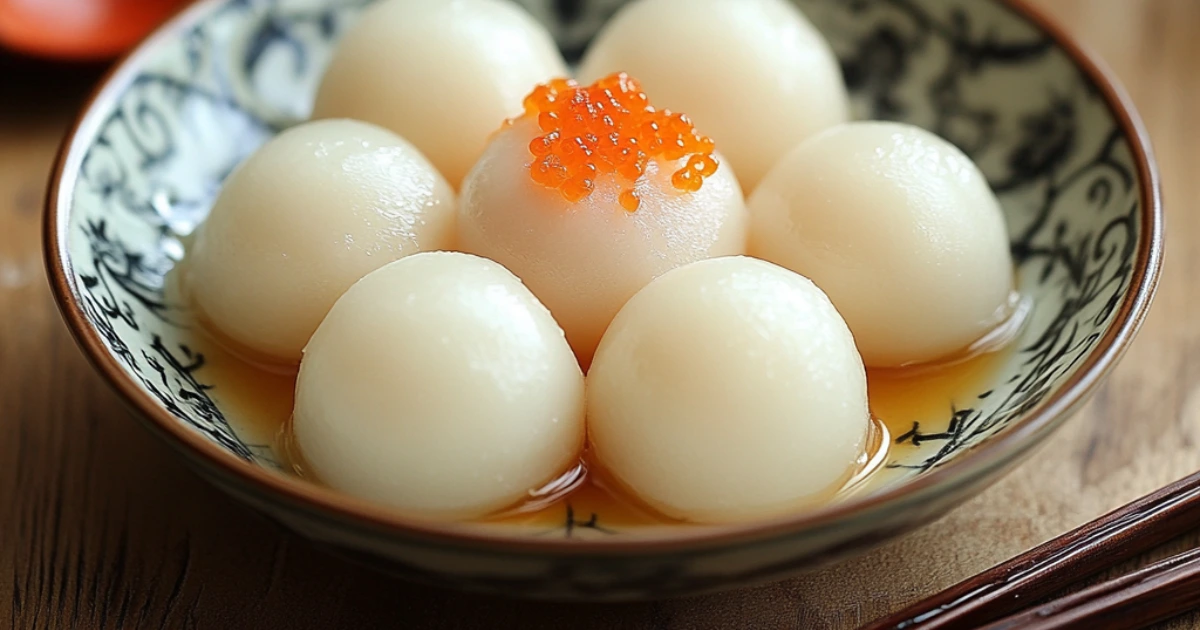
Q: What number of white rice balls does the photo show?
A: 7